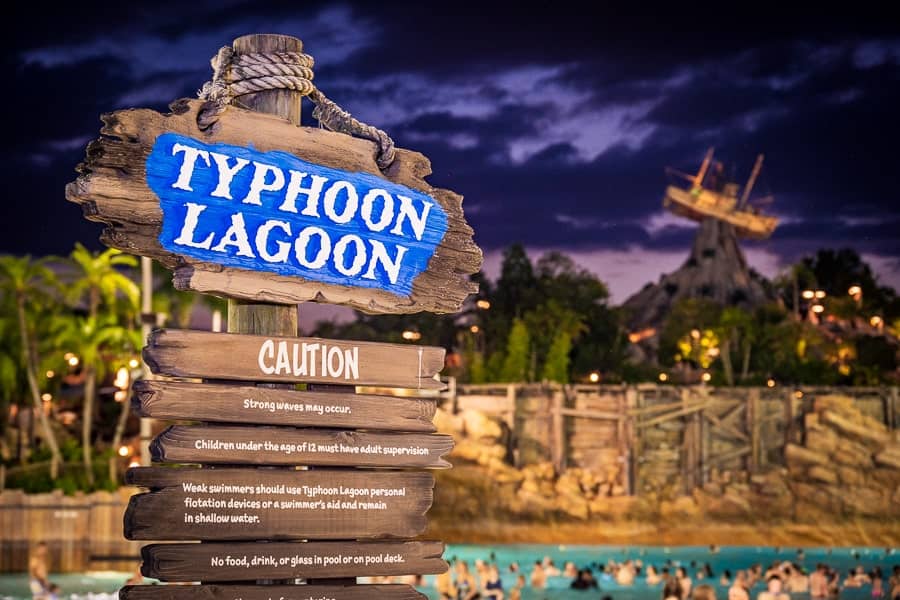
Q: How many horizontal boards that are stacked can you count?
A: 6